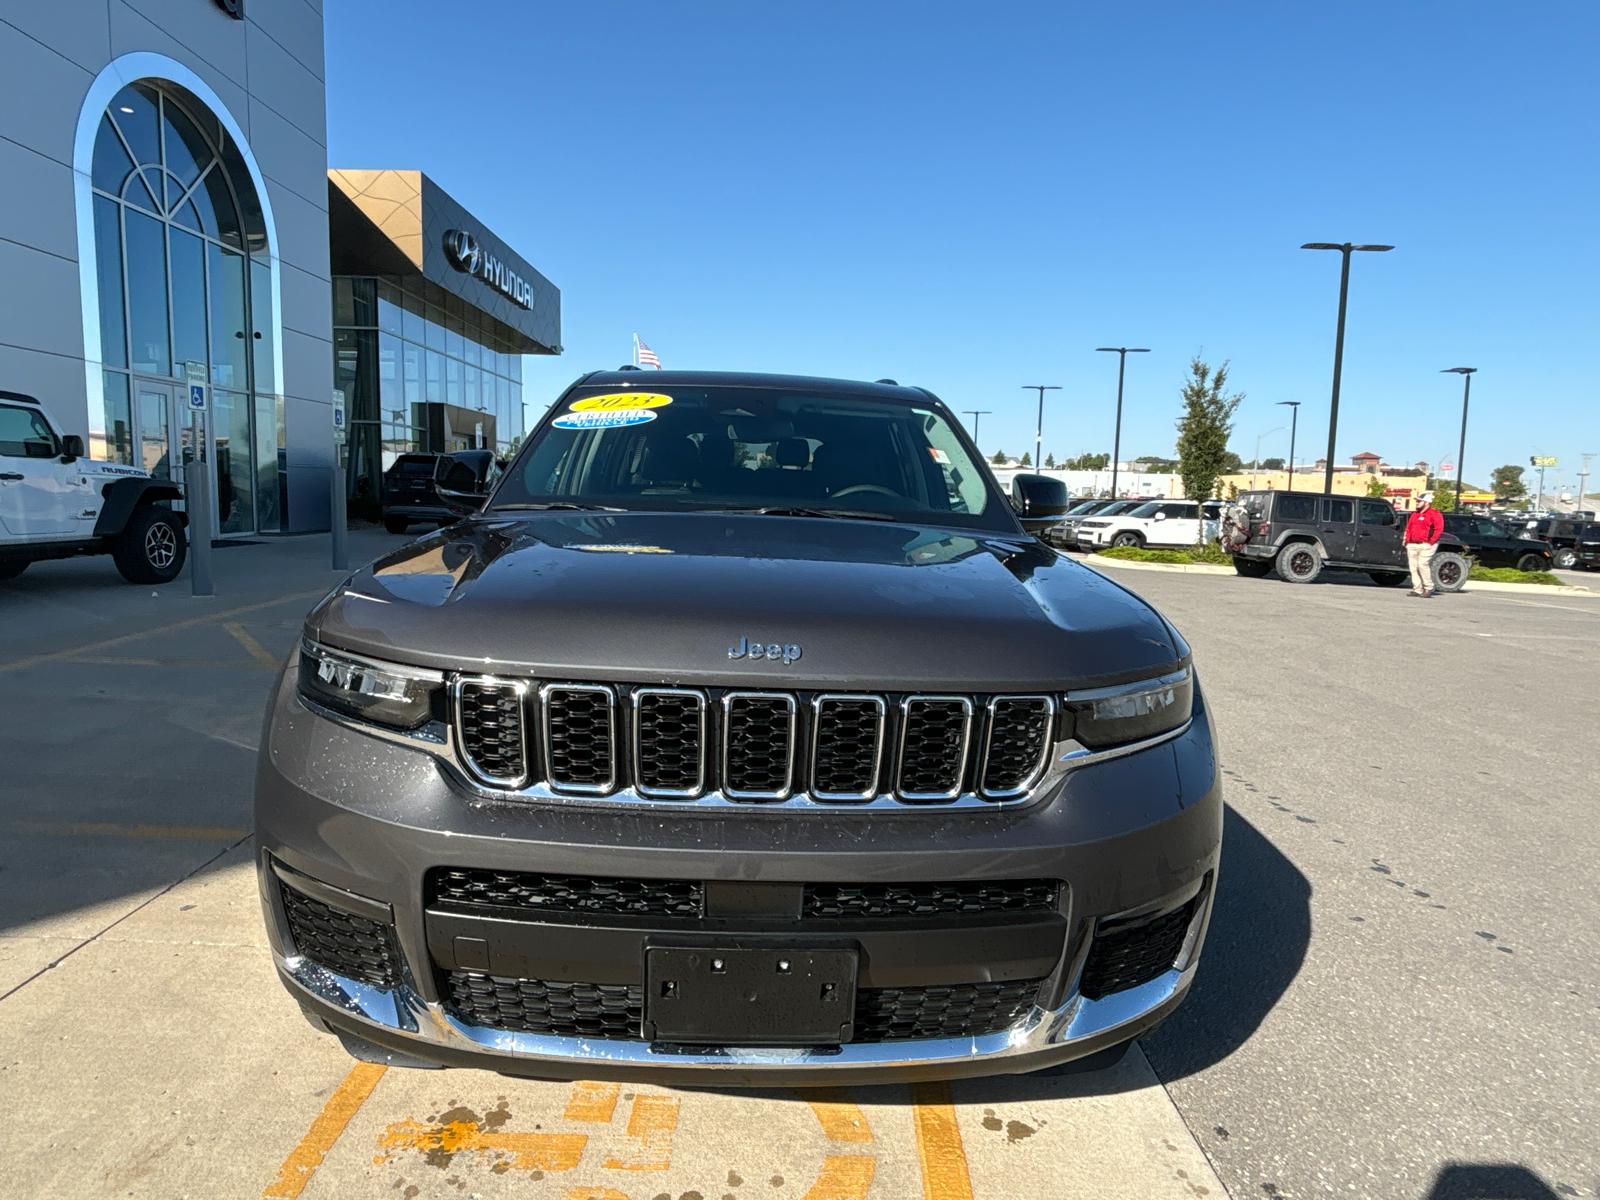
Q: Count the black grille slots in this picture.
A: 7